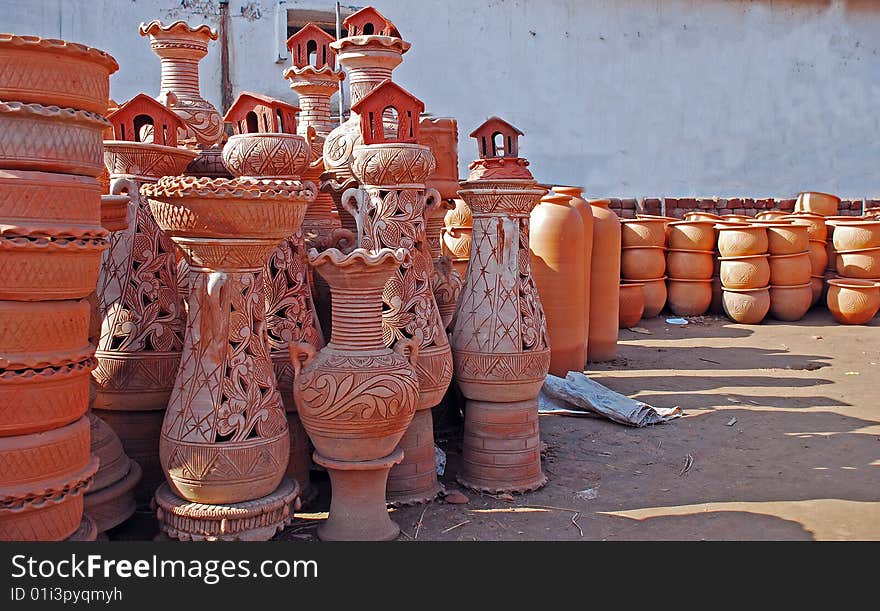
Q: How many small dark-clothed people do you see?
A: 0